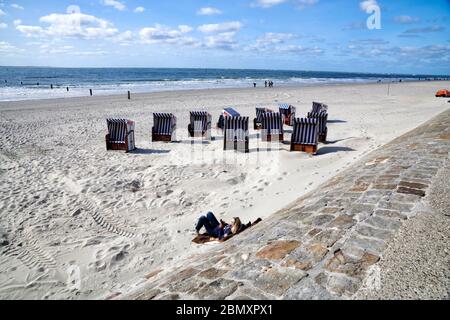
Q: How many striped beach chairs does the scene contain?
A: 11